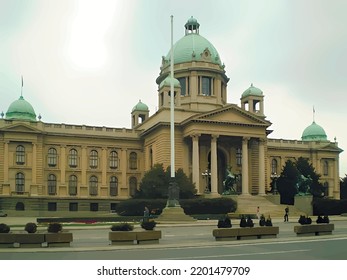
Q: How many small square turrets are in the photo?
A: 3